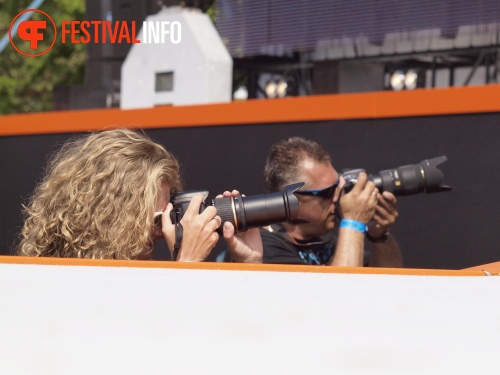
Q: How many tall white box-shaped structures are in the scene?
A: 1